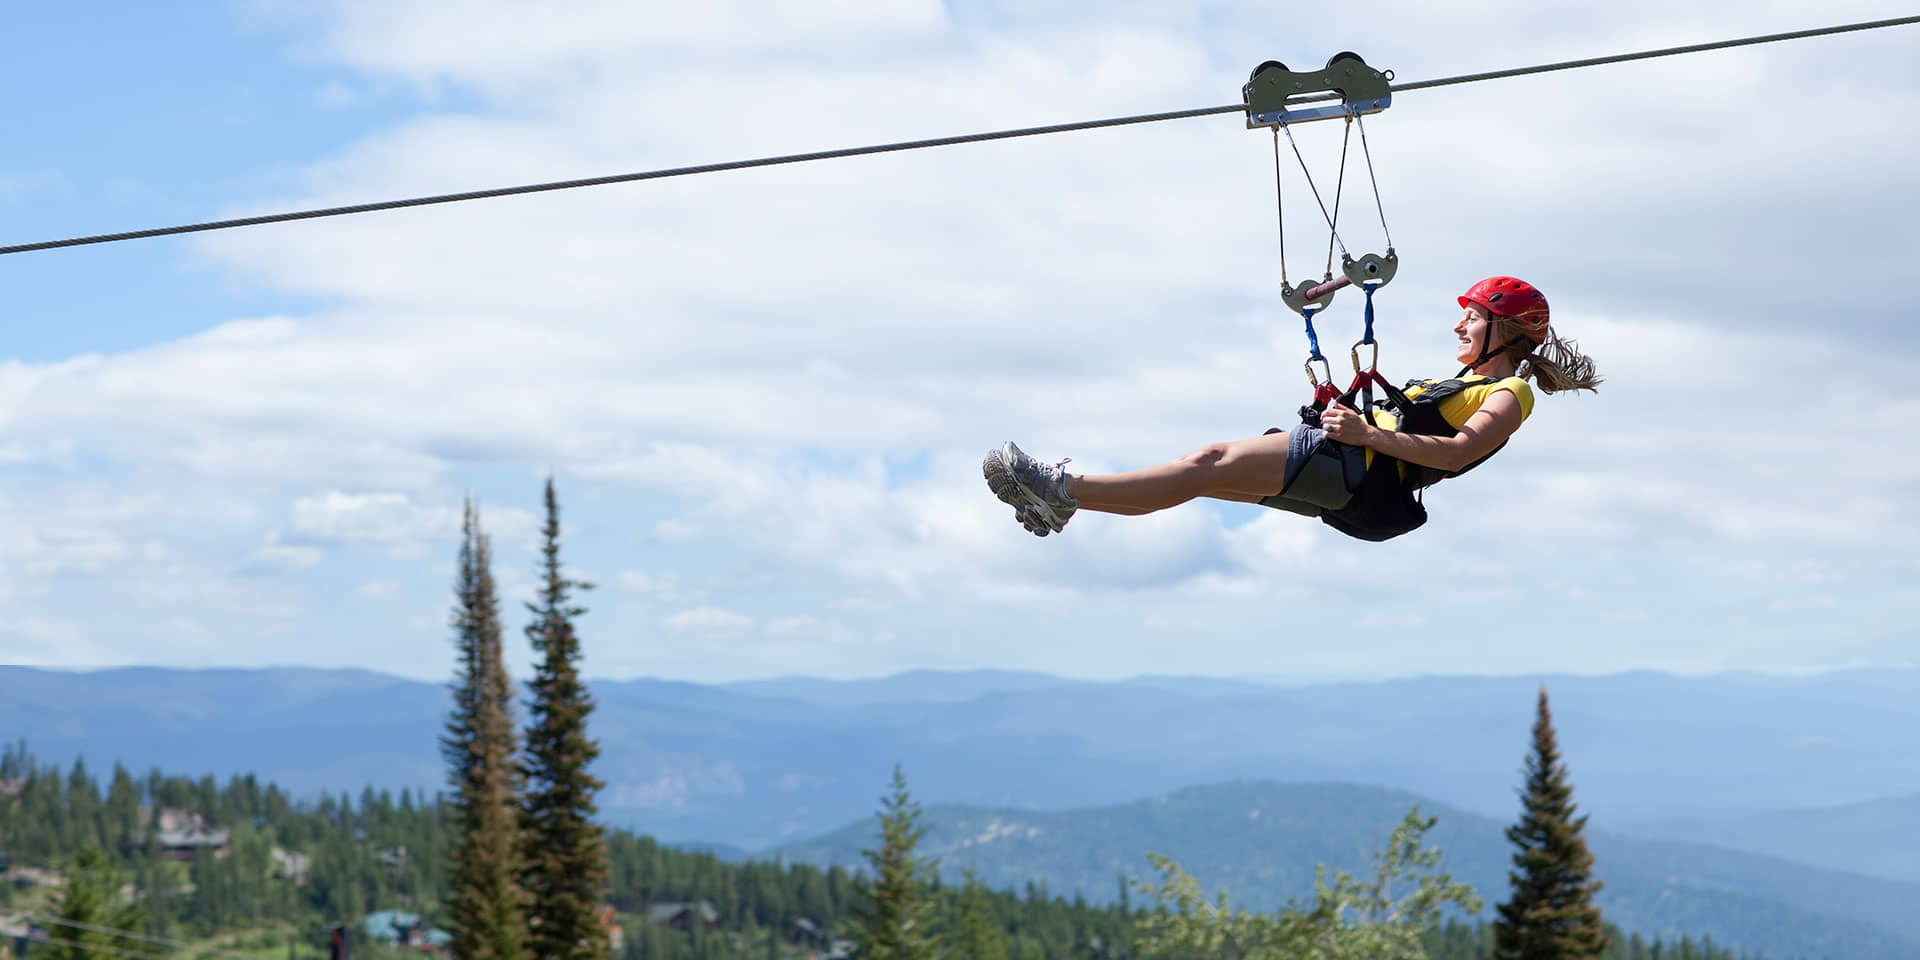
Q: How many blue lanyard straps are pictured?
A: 2